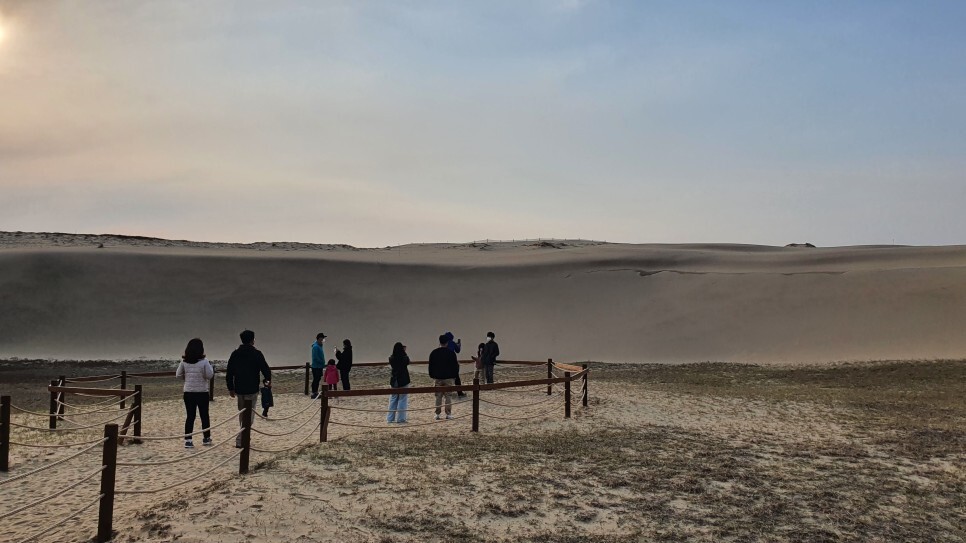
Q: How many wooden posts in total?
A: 14